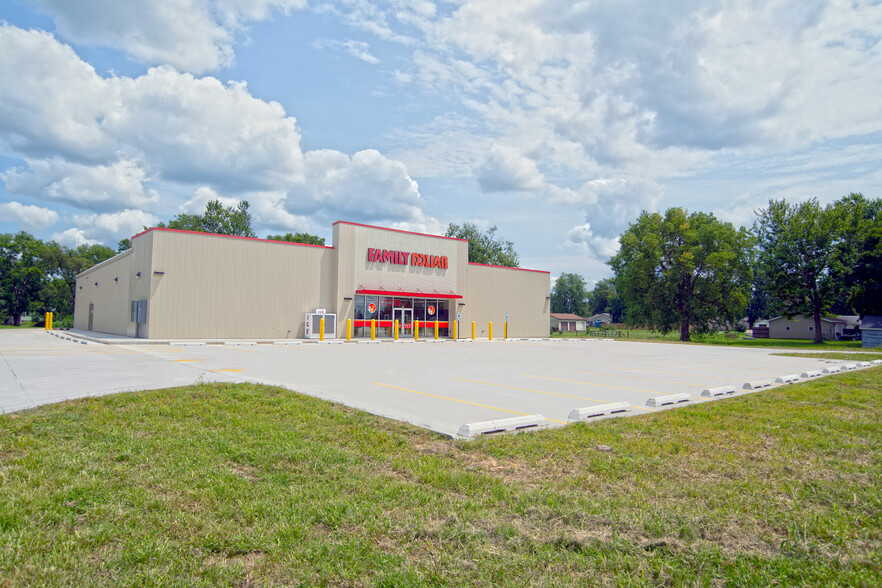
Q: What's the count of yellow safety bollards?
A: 12